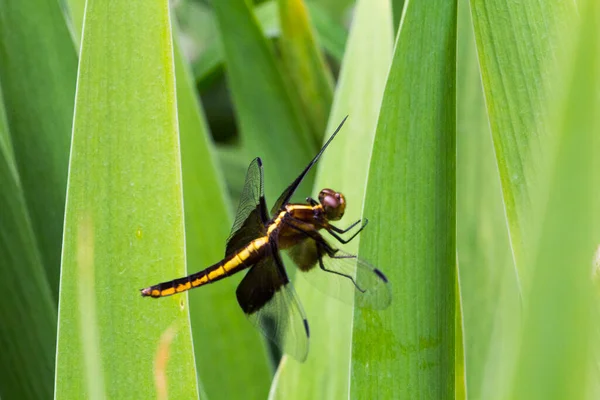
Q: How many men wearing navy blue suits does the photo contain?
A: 0